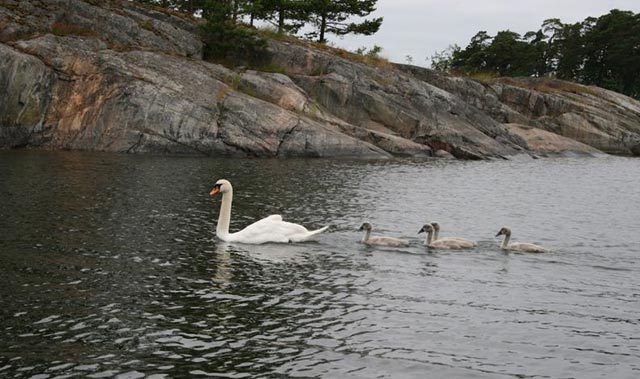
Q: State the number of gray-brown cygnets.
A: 4